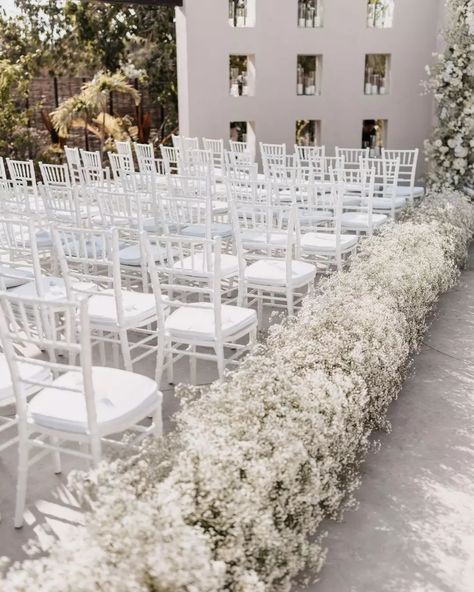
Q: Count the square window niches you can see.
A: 9